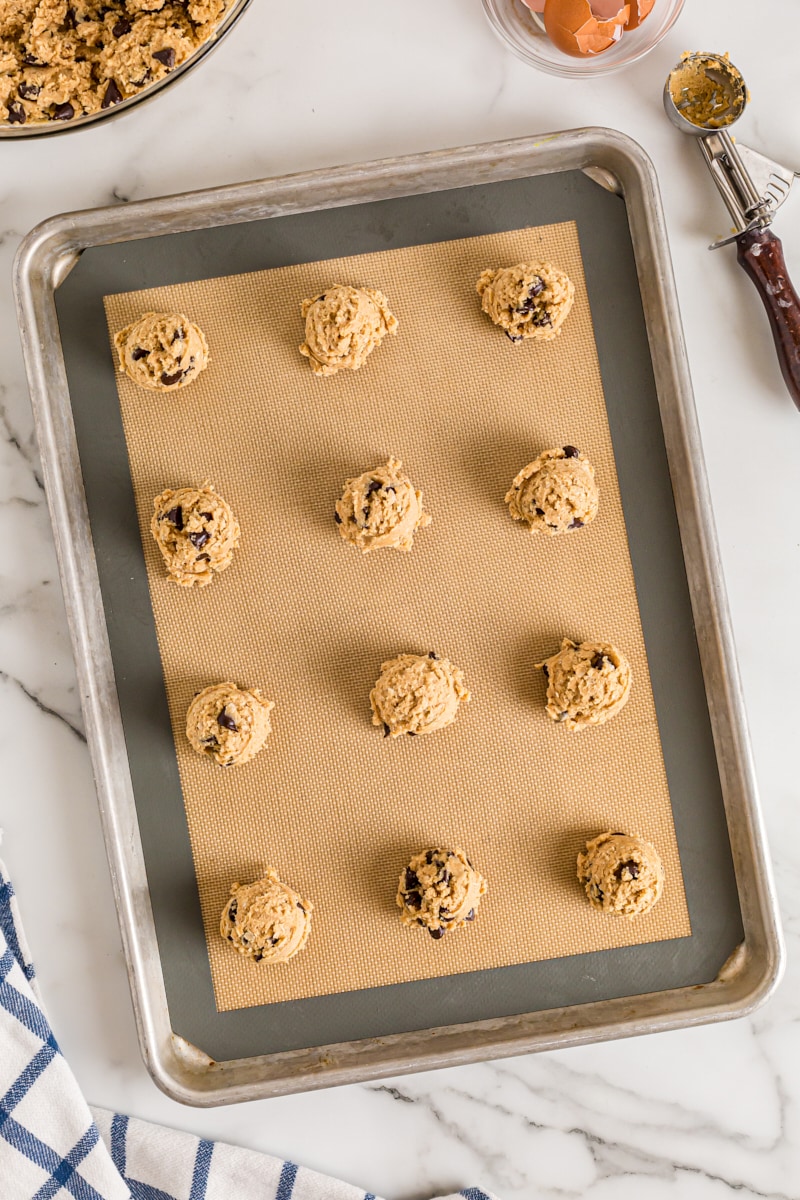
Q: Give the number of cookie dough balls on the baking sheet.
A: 12